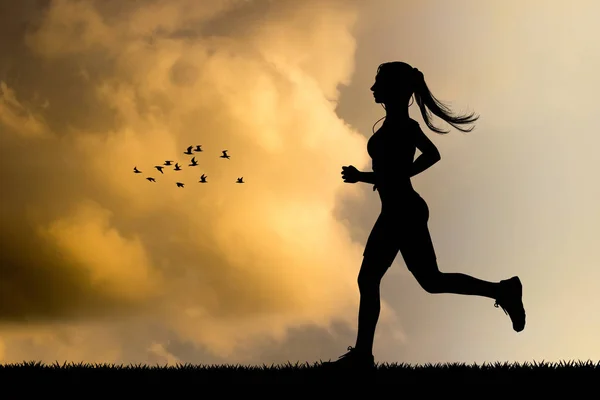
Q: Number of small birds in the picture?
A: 12